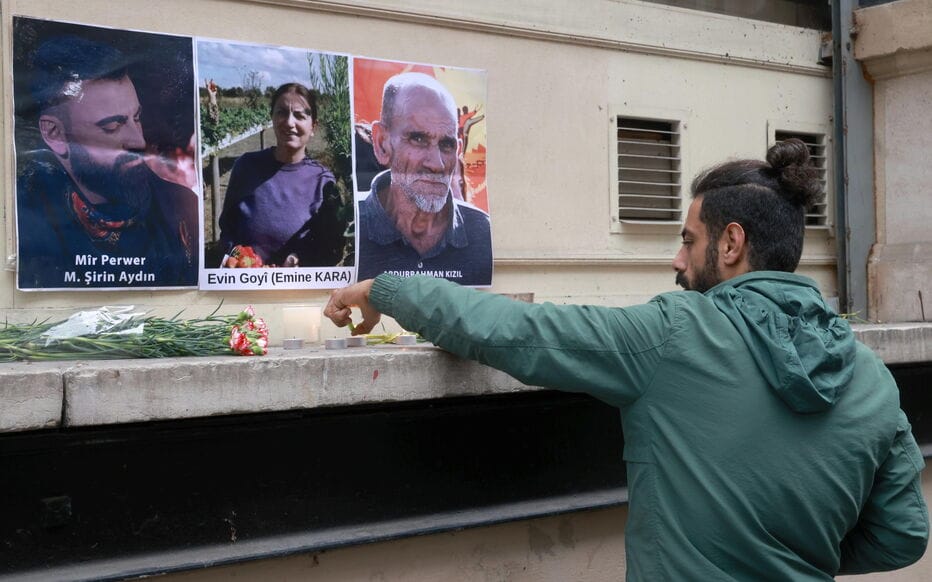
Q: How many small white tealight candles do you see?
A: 4